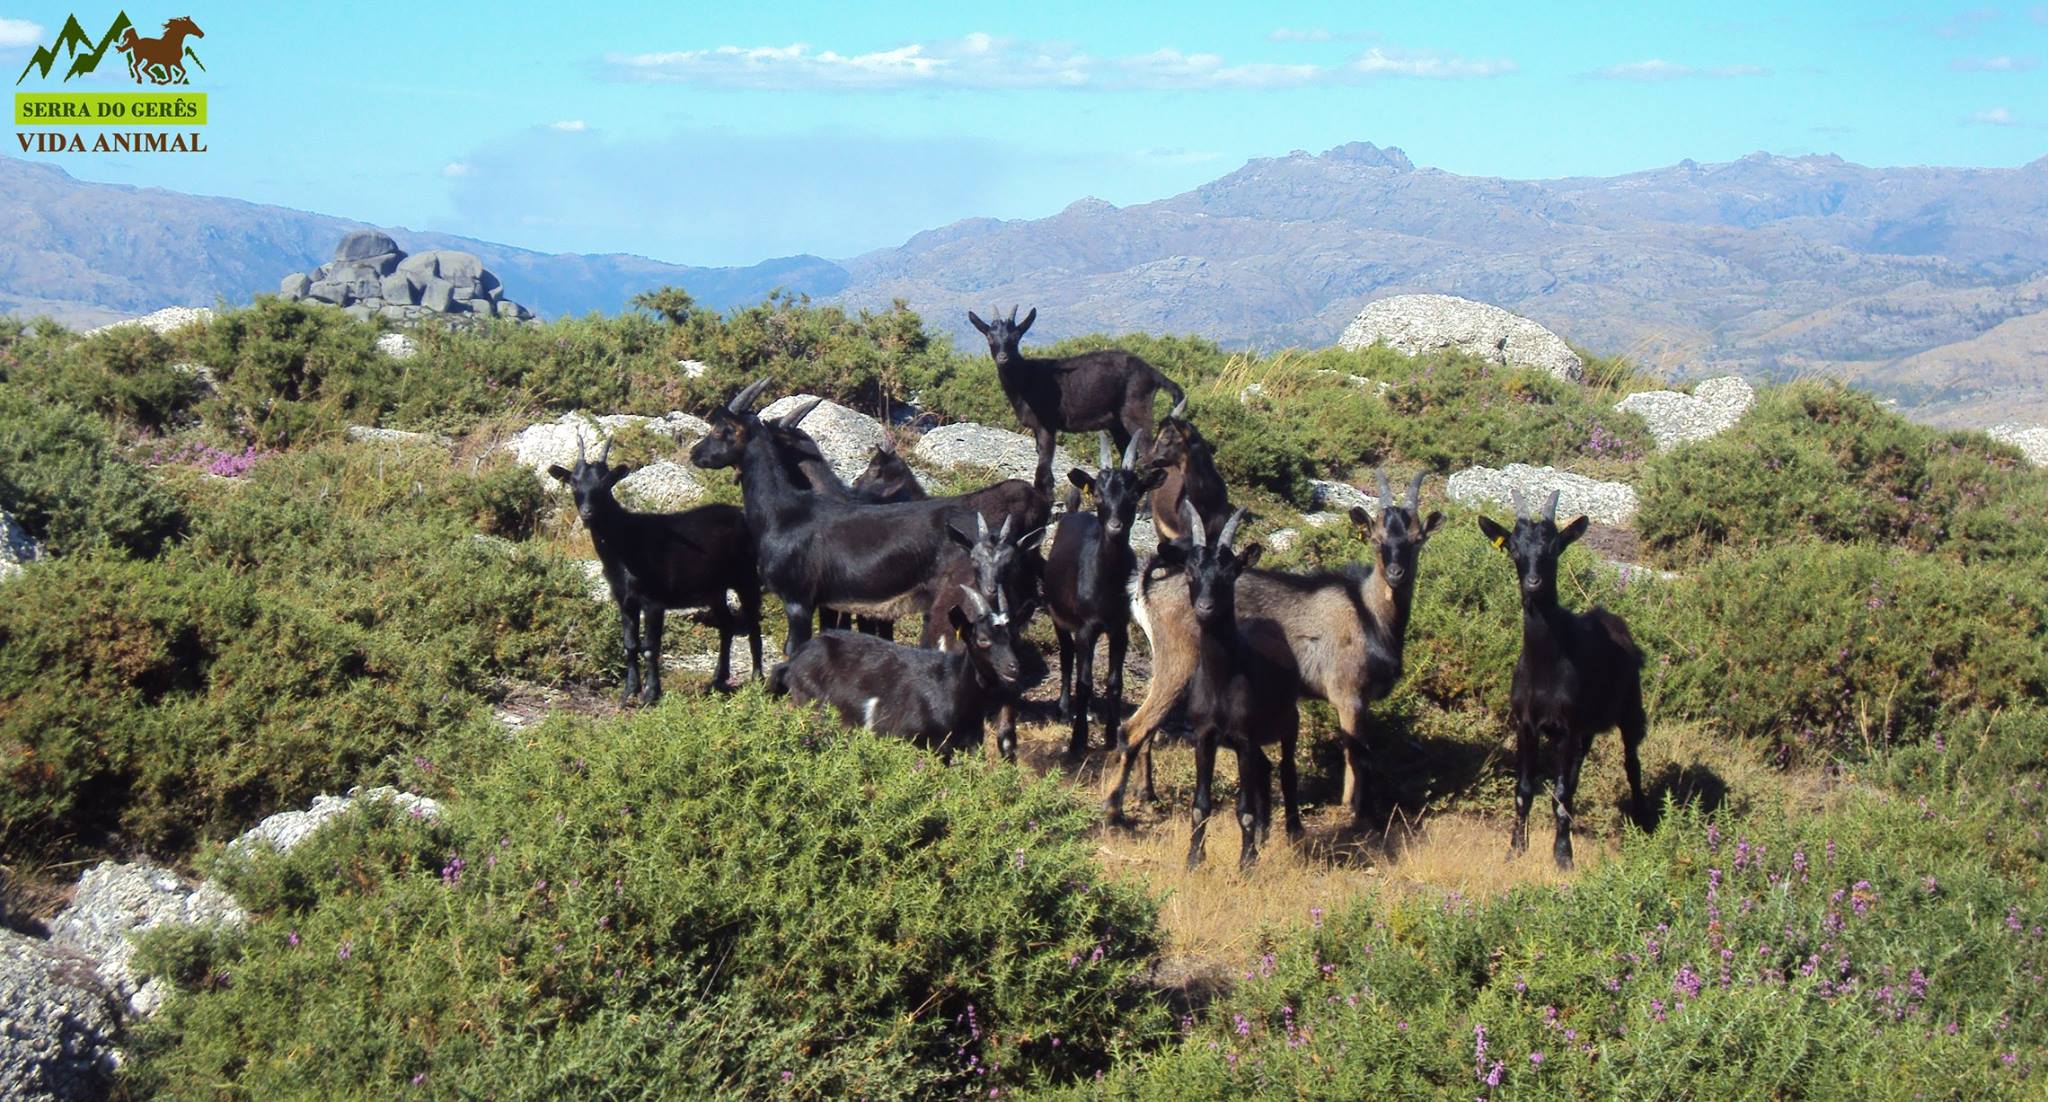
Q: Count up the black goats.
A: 11